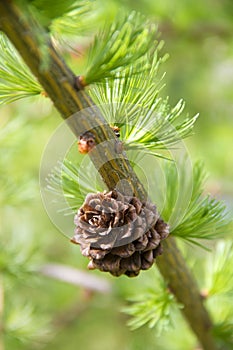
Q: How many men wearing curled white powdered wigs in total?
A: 0